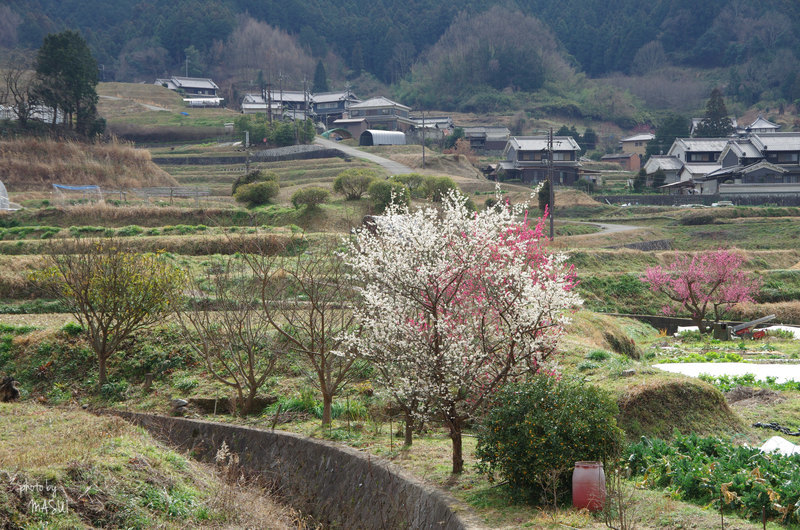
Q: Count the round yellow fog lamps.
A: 0